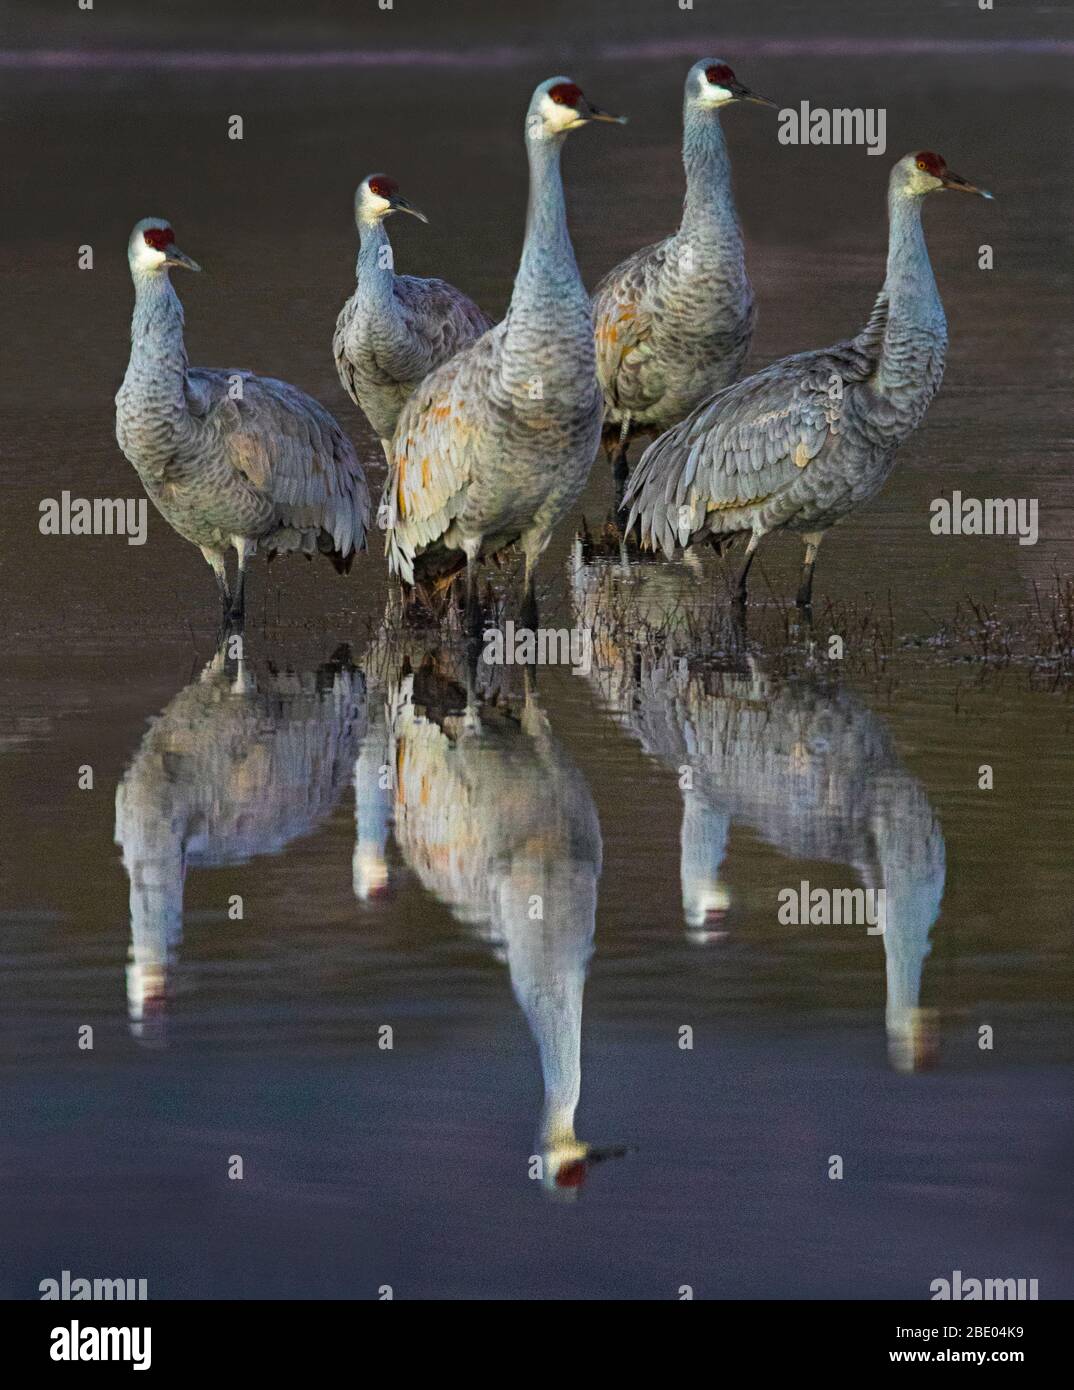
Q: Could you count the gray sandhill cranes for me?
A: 5